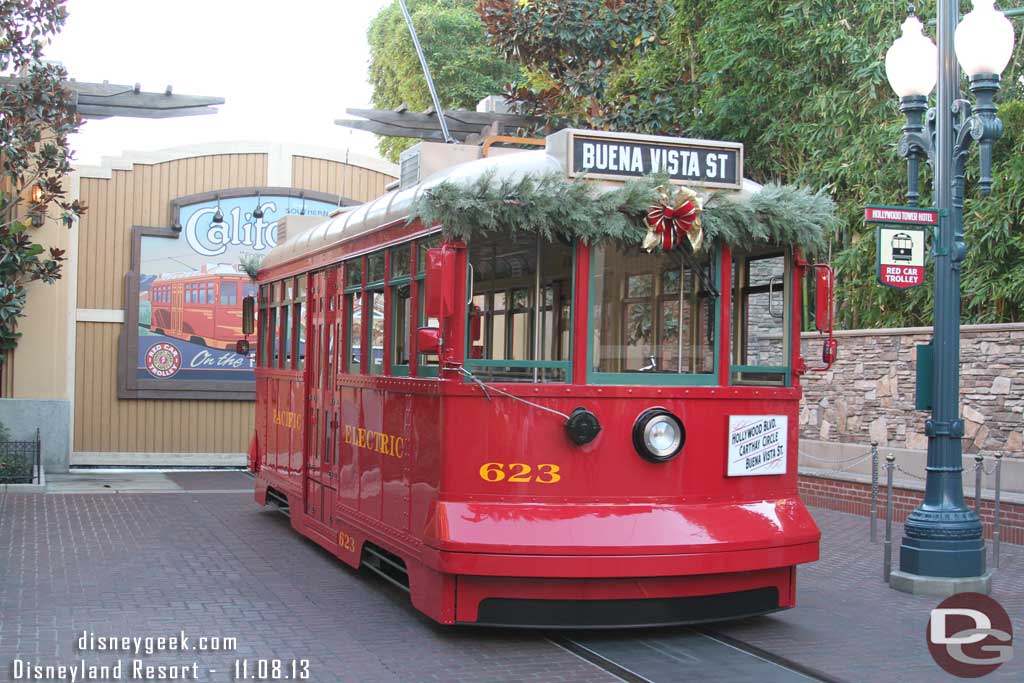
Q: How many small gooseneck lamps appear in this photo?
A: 4